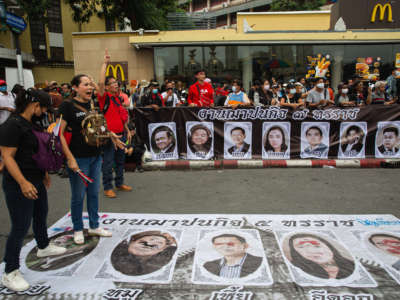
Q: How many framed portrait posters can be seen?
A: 12